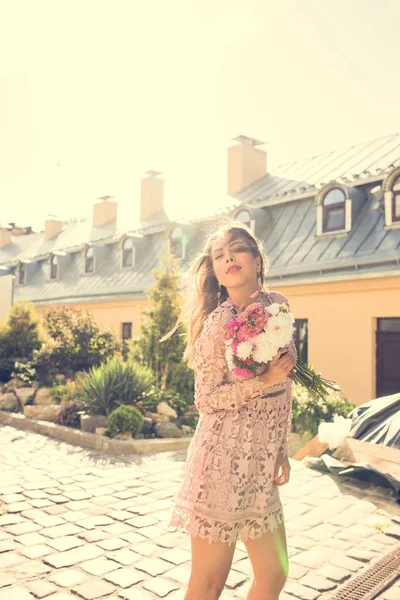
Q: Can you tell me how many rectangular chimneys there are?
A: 5